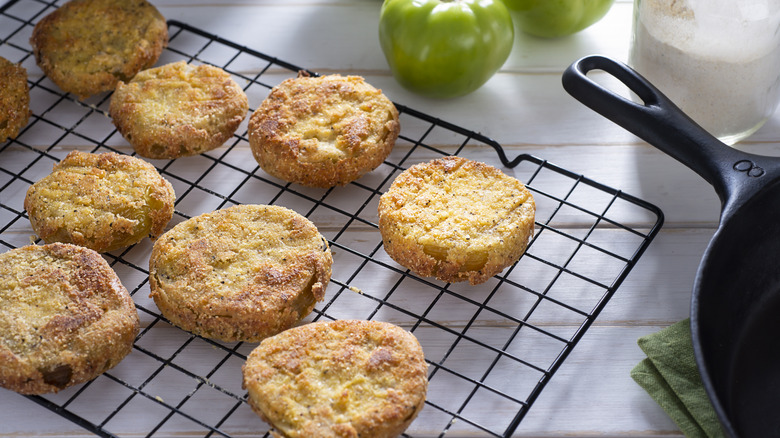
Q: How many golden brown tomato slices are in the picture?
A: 9